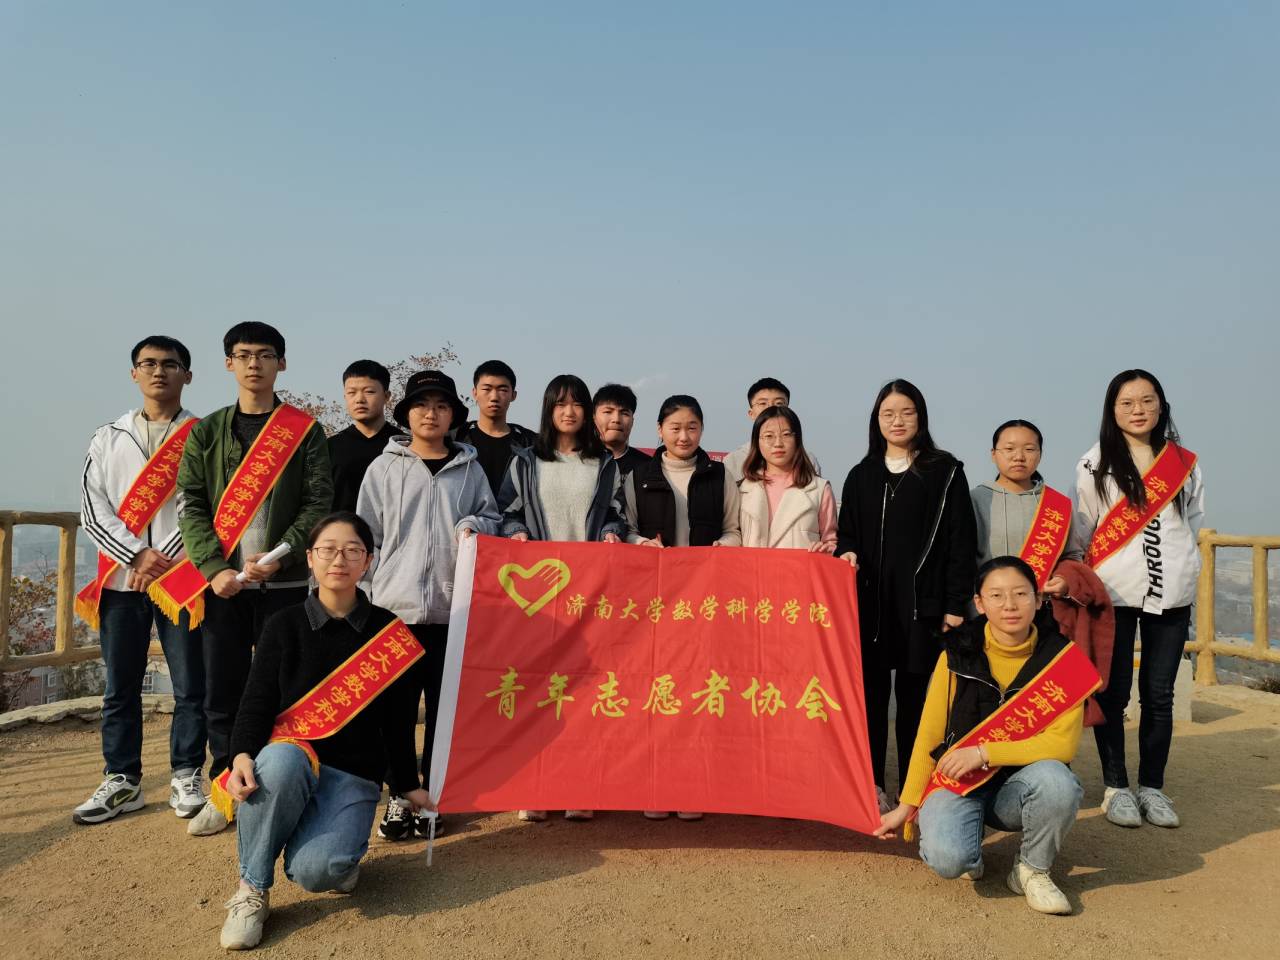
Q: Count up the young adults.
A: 15